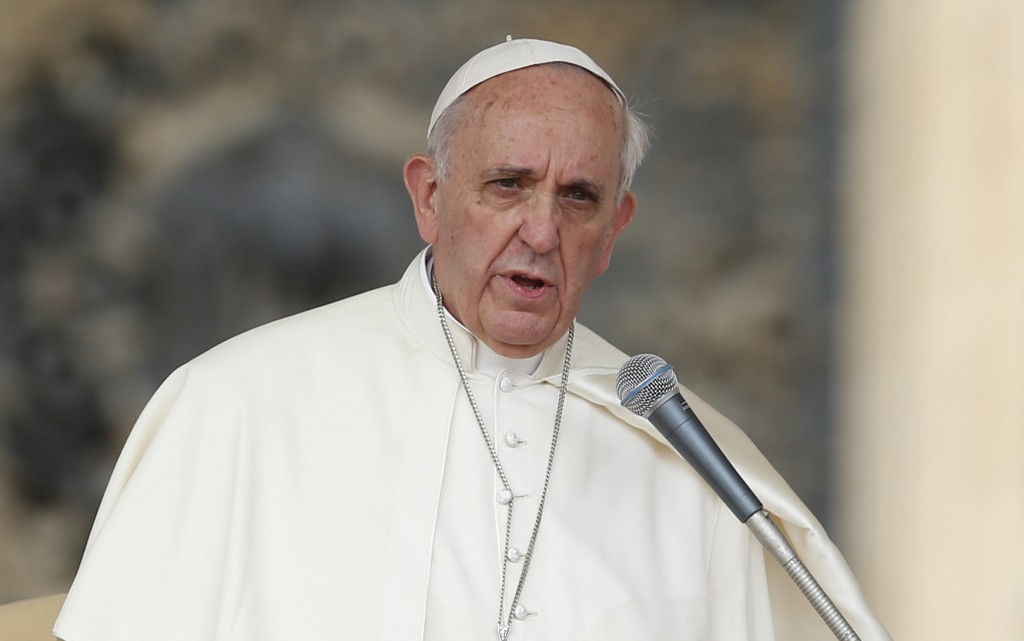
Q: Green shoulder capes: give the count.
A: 0